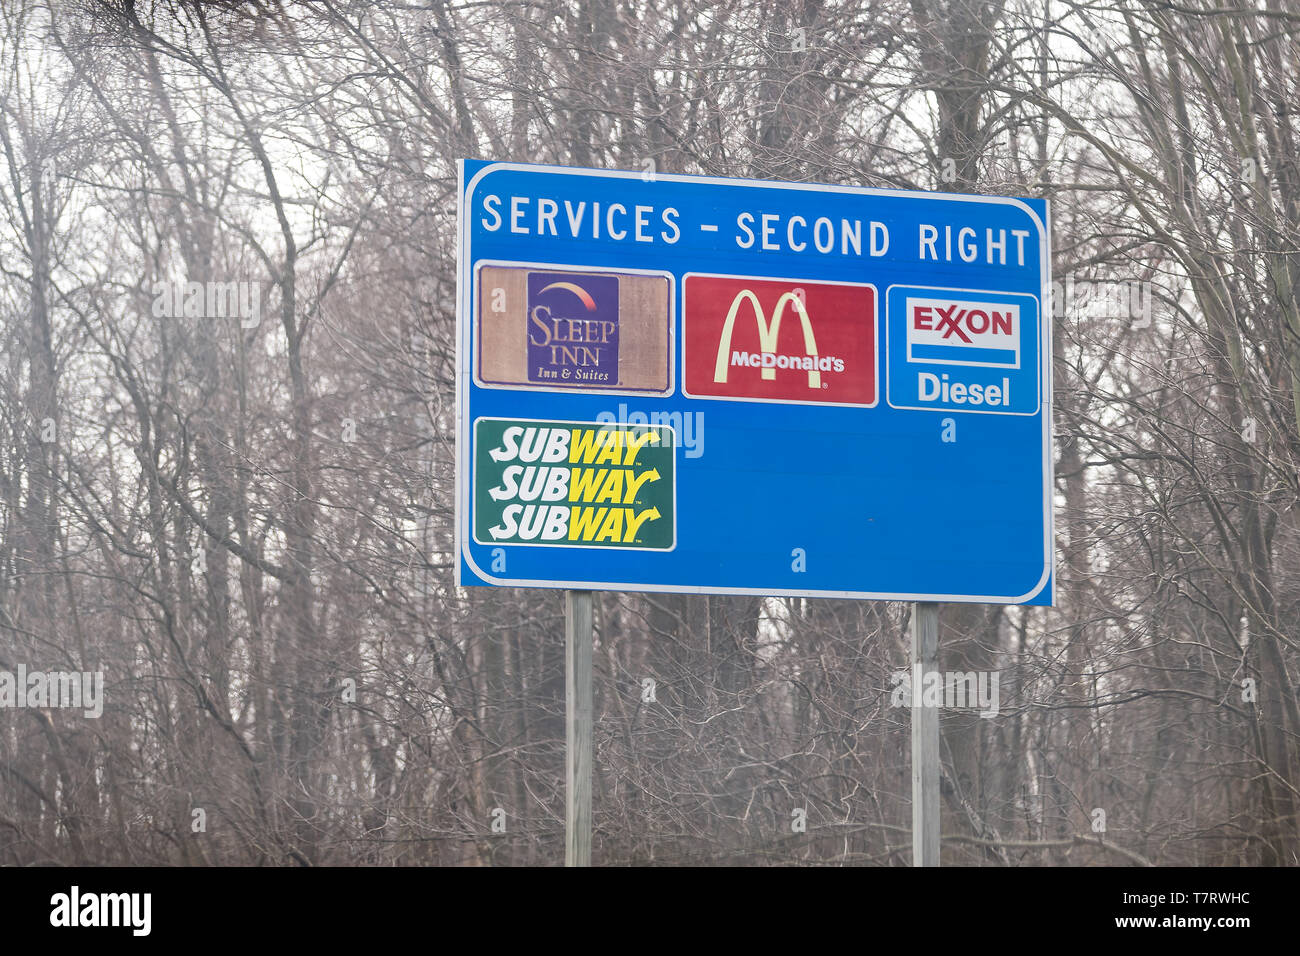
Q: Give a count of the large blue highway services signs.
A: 1